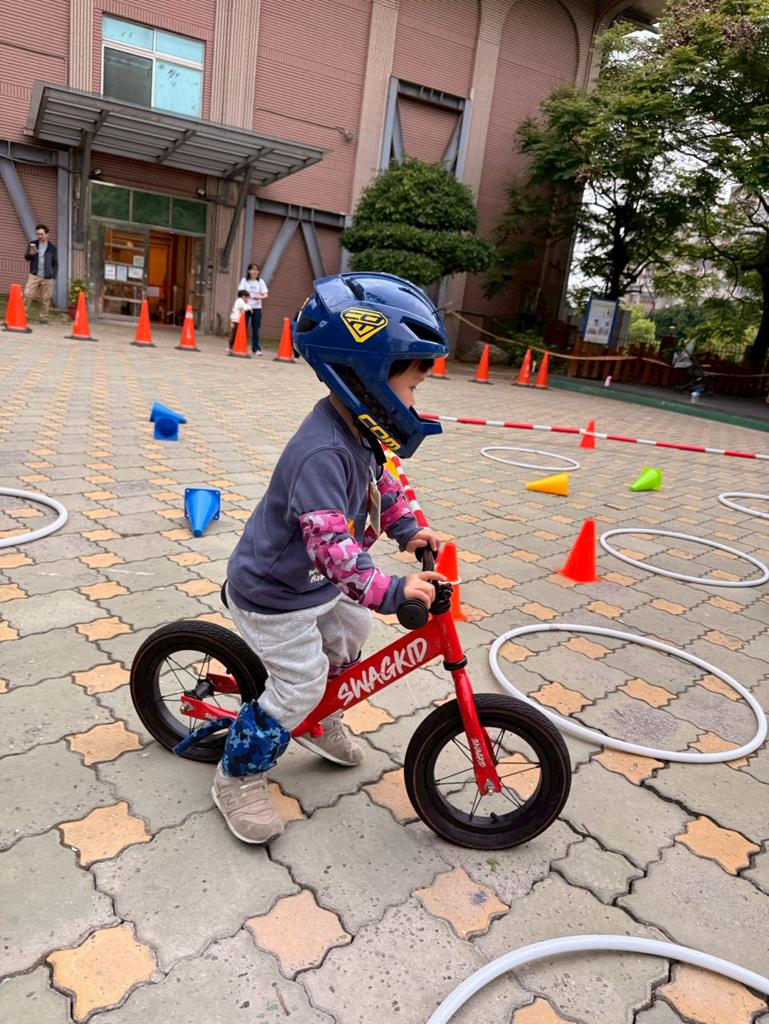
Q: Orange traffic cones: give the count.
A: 13